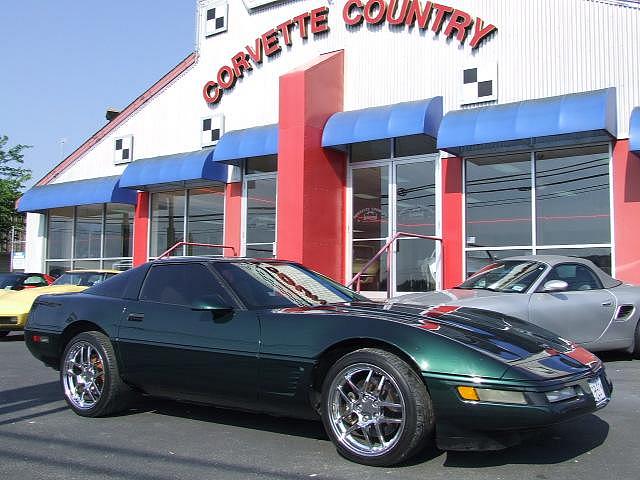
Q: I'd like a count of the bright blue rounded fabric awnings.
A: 6